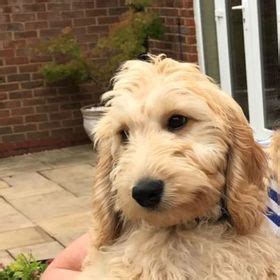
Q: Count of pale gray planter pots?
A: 1